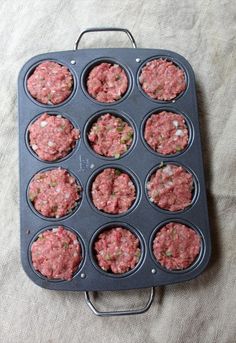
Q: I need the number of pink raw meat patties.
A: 12